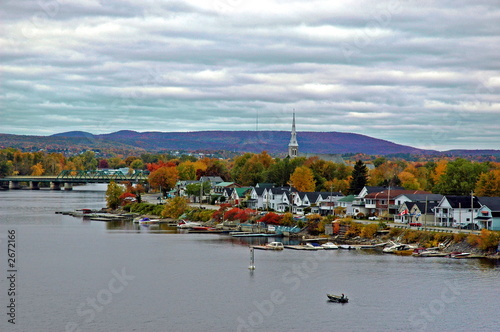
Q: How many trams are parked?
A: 0